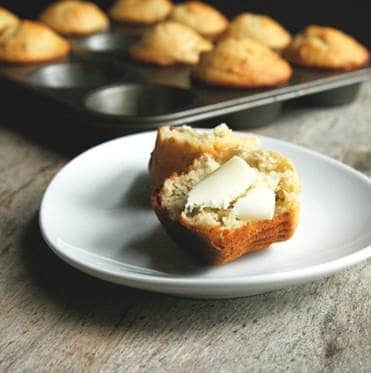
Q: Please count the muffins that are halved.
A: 1